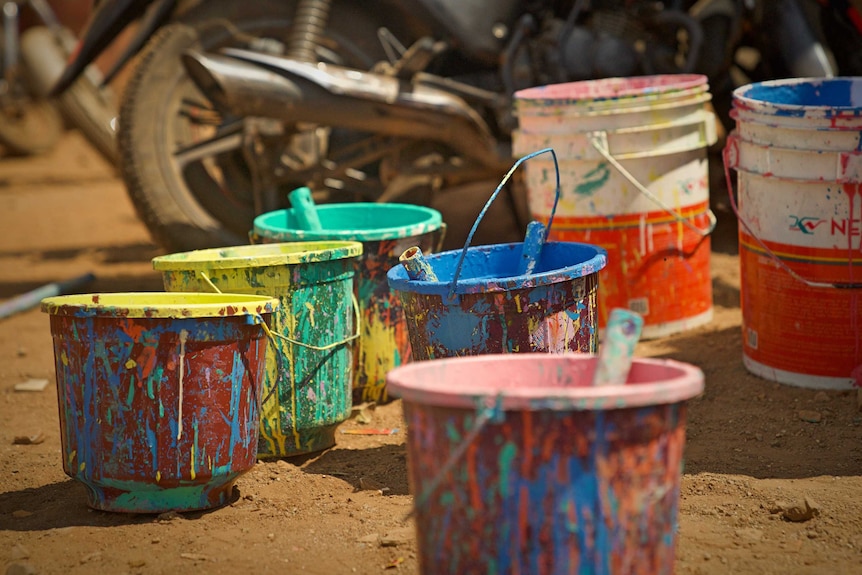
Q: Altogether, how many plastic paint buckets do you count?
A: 7